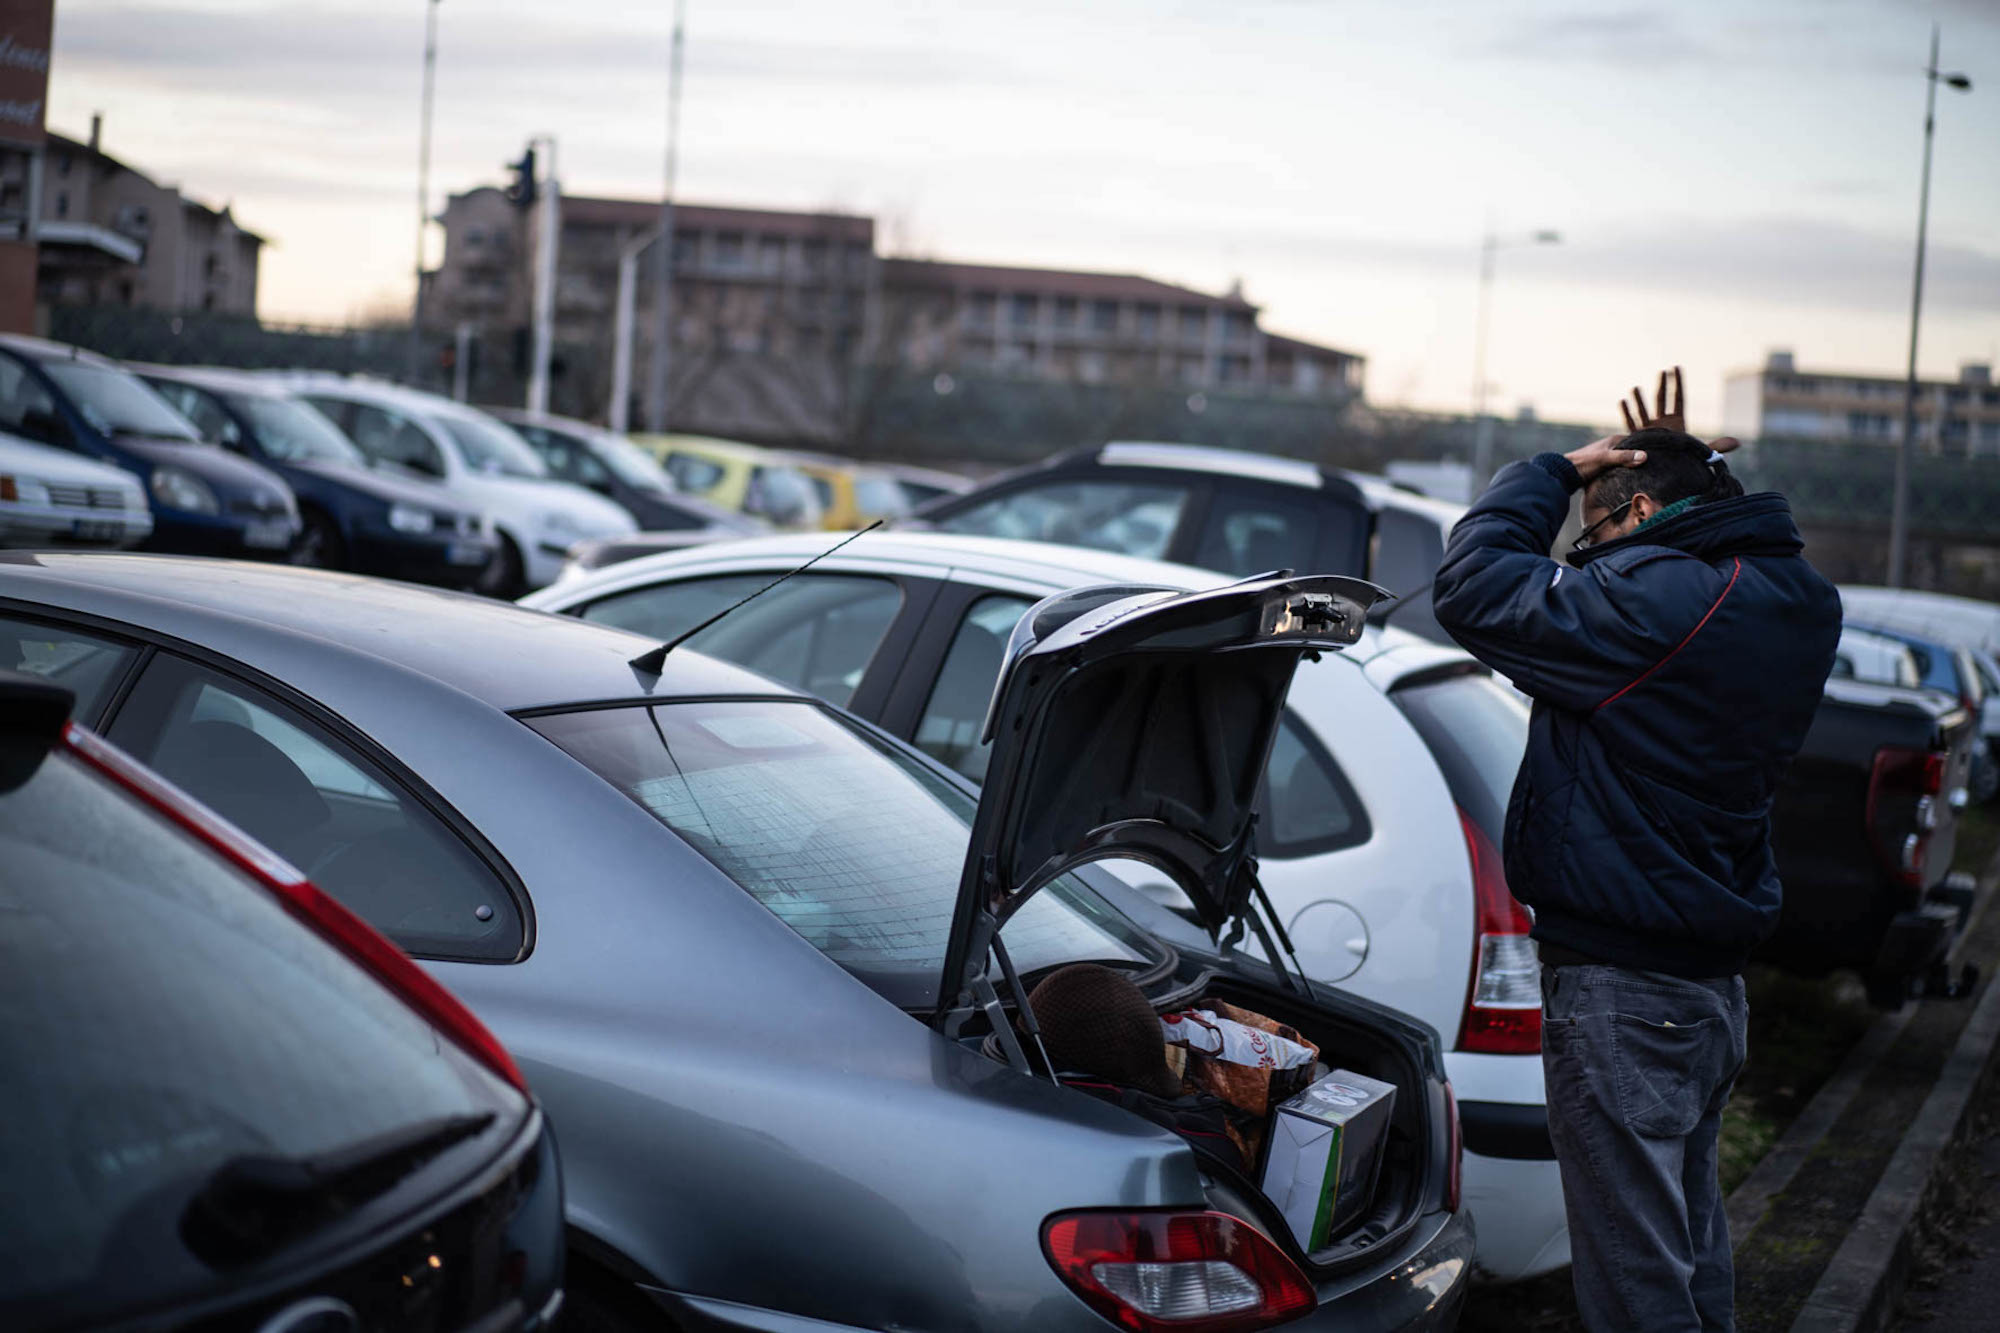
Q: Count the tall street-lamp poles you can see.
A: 4